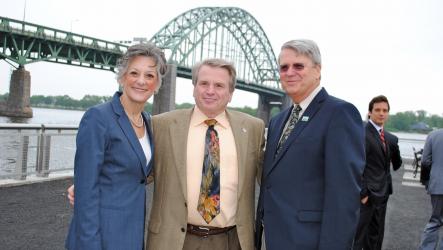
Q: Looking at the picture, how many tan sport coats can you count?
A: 1